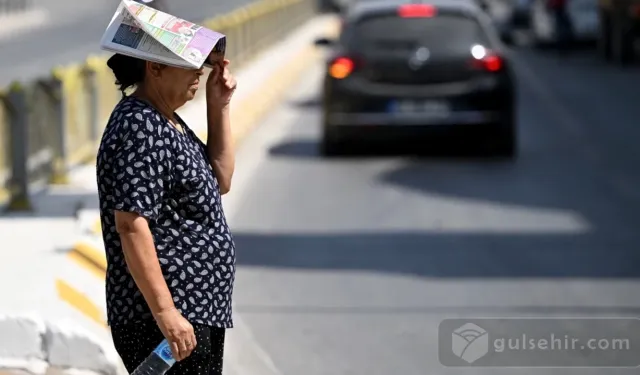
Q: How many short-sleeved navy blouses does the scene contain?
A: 1